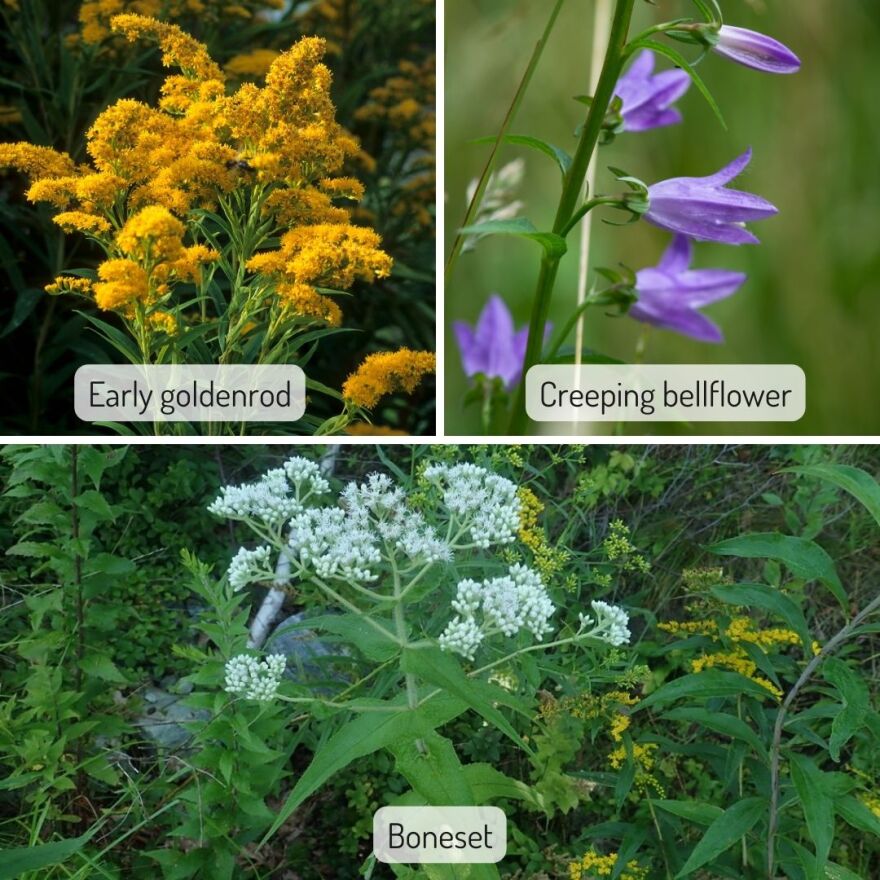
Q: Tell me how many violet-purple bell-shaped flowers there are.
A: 5